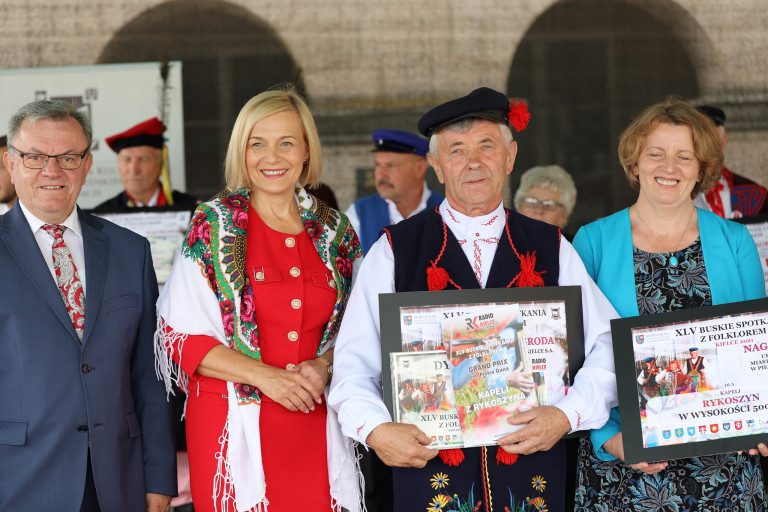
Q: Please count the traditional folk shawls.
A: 1